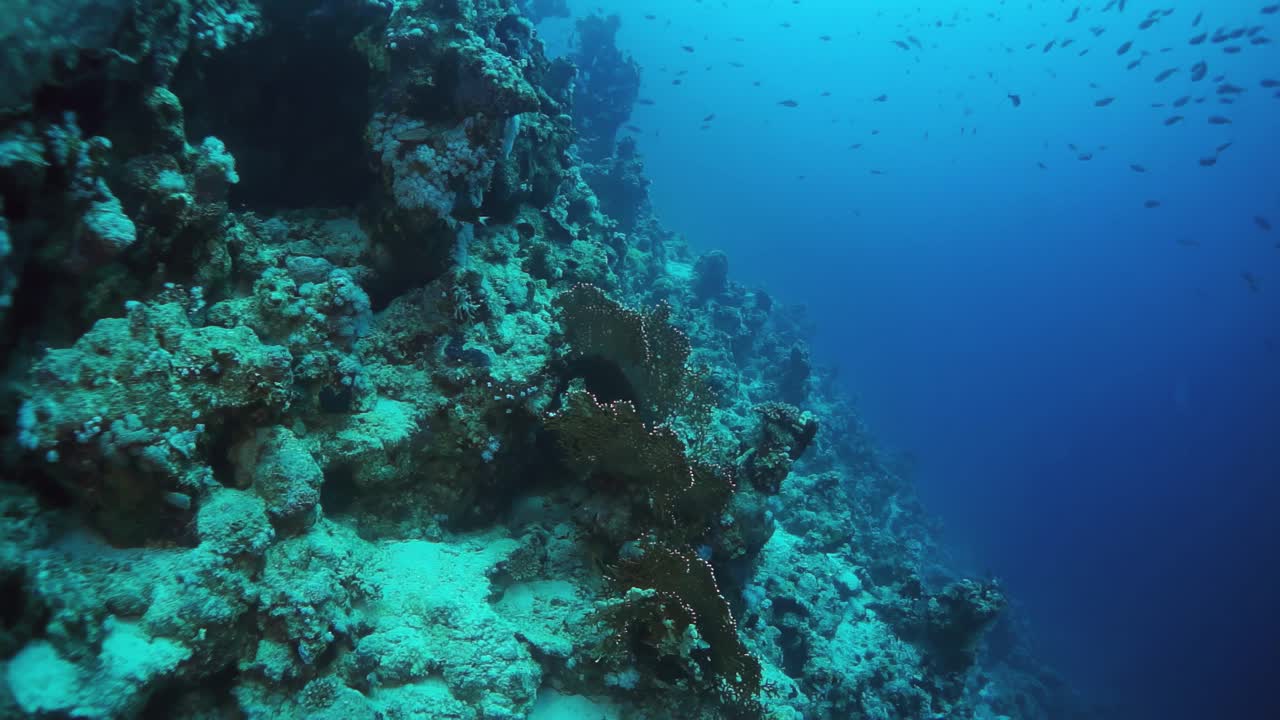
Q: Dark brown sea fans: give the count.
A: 3